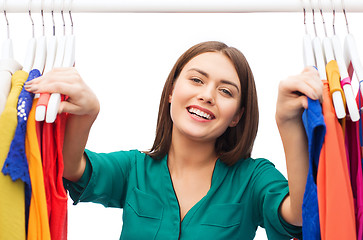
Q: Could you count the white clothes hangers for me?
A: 11